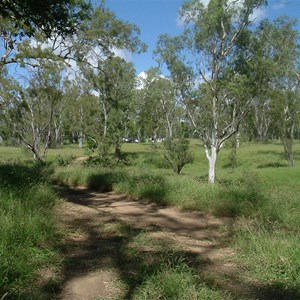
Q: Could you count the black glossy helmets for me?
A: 0